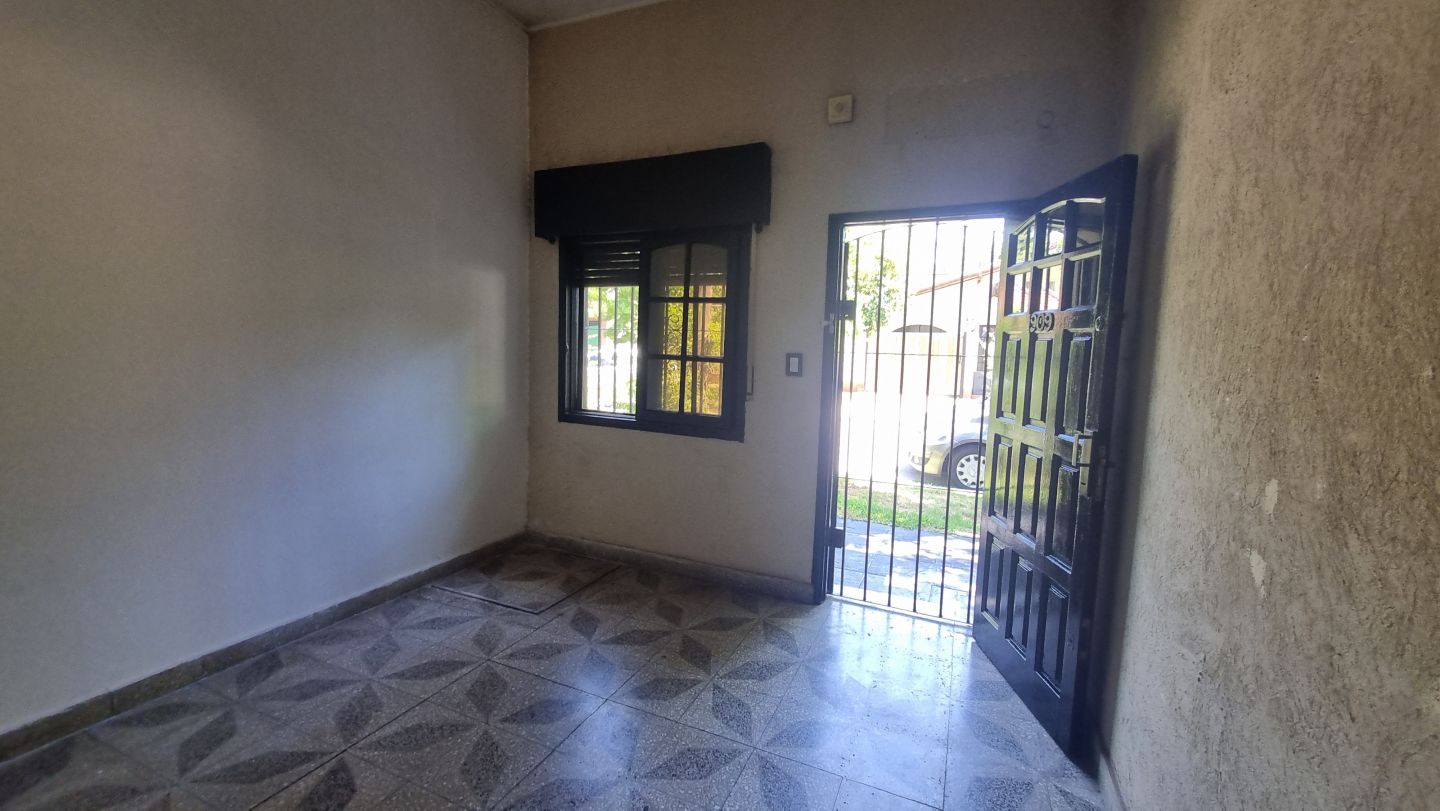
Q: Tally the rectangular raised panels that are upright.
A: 9